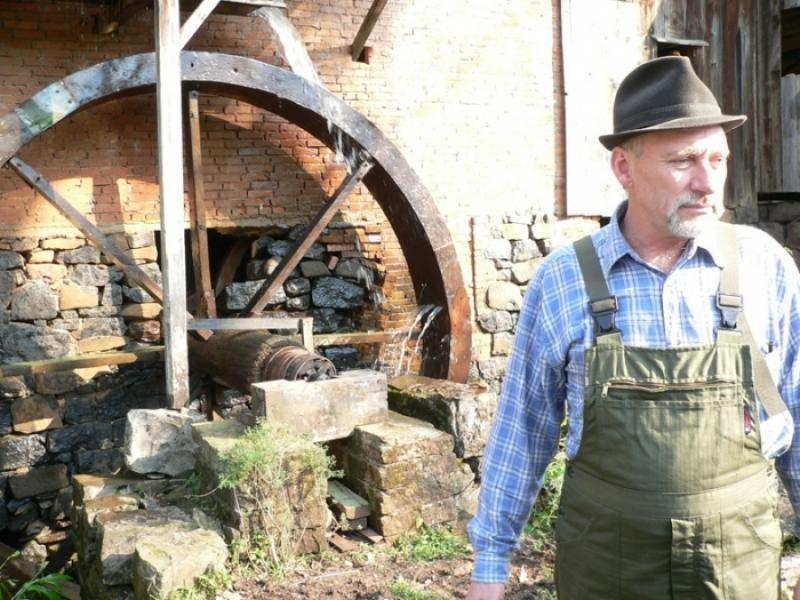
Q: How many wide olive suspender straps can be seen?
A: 2